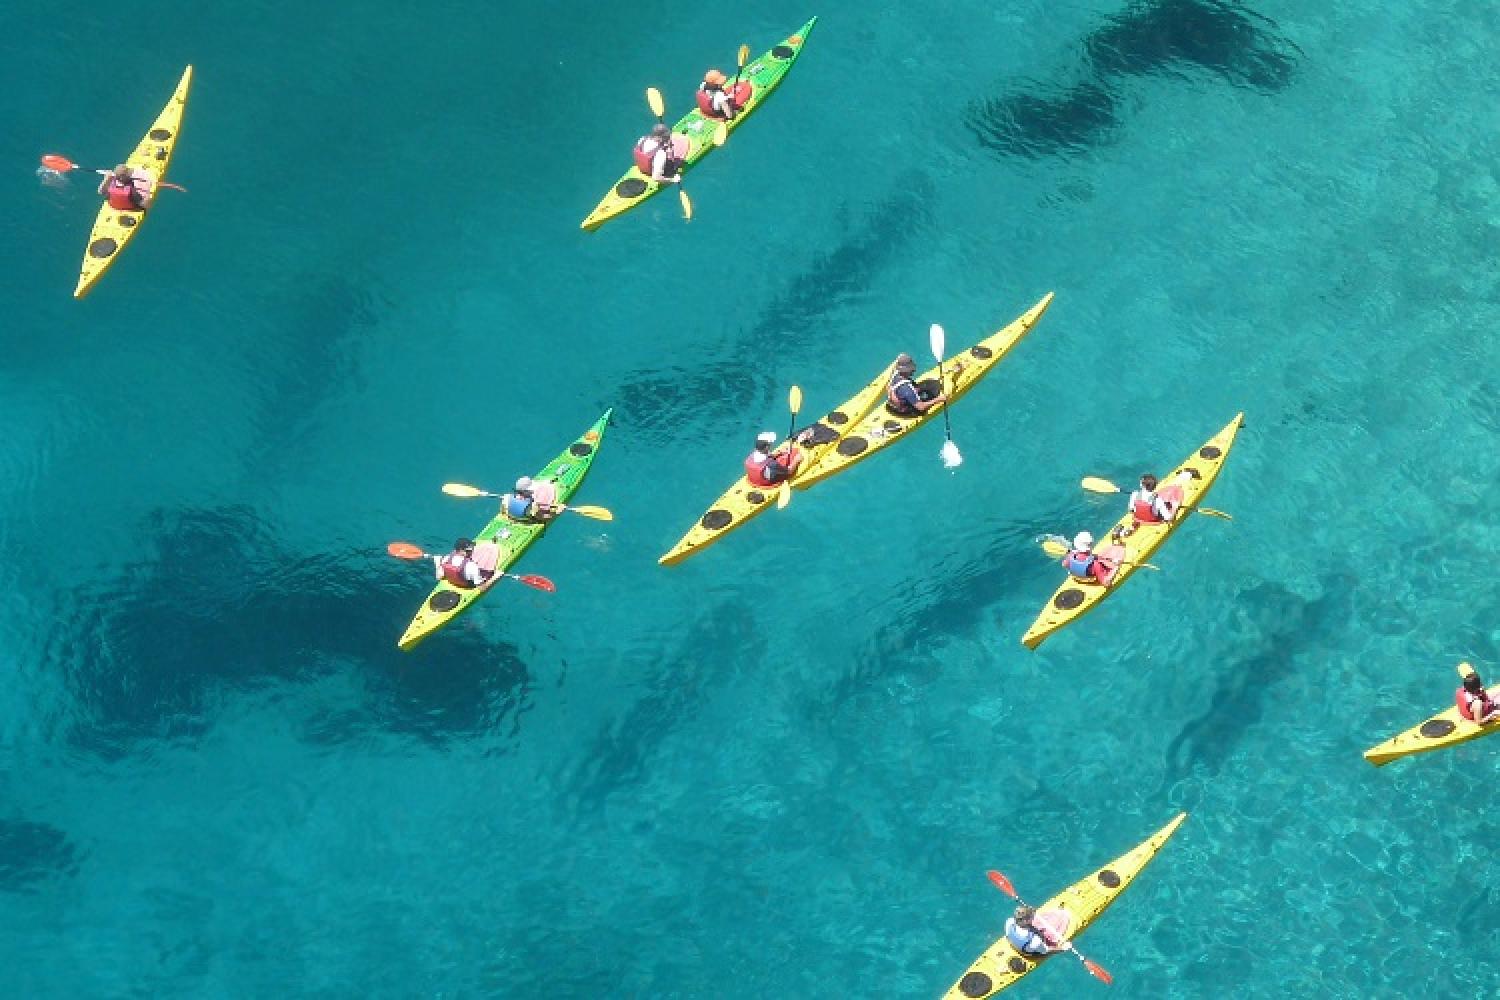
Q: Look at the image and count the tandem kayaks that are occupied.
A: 3